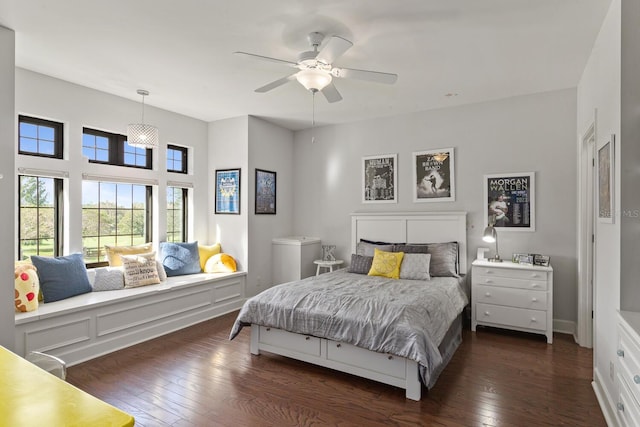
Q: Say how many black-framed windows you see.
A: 6